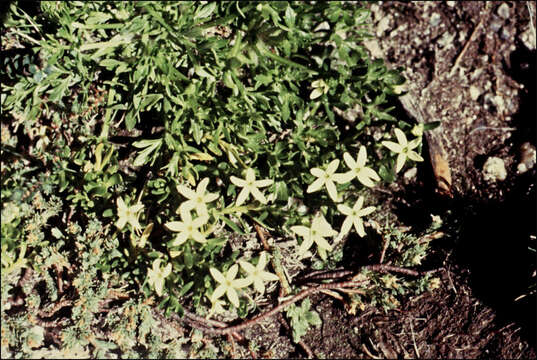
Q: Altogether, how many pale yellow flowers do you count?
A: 12